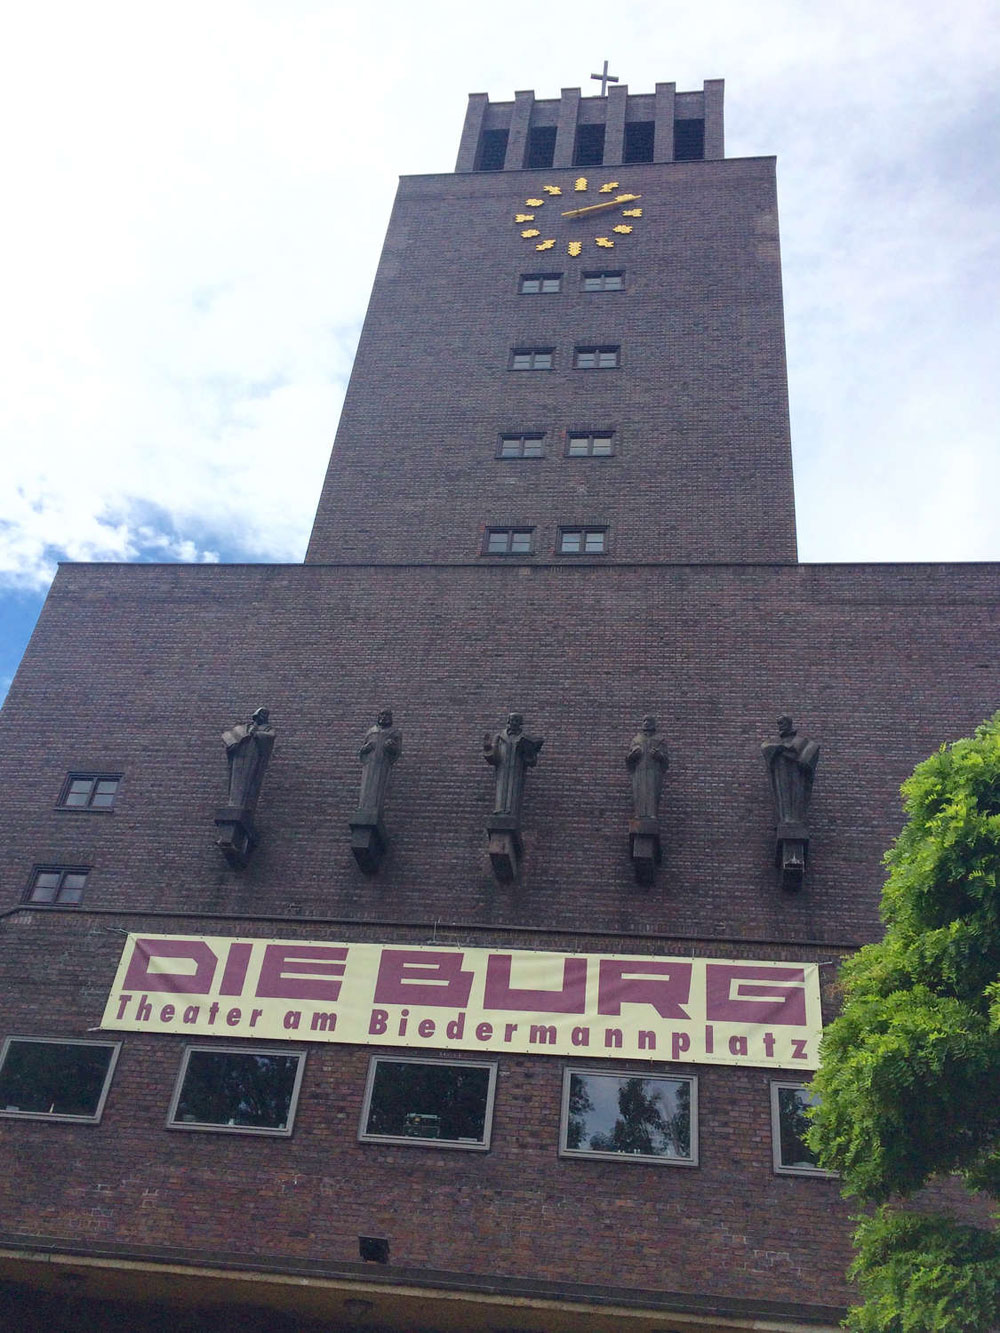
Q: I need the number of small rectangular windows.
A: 10